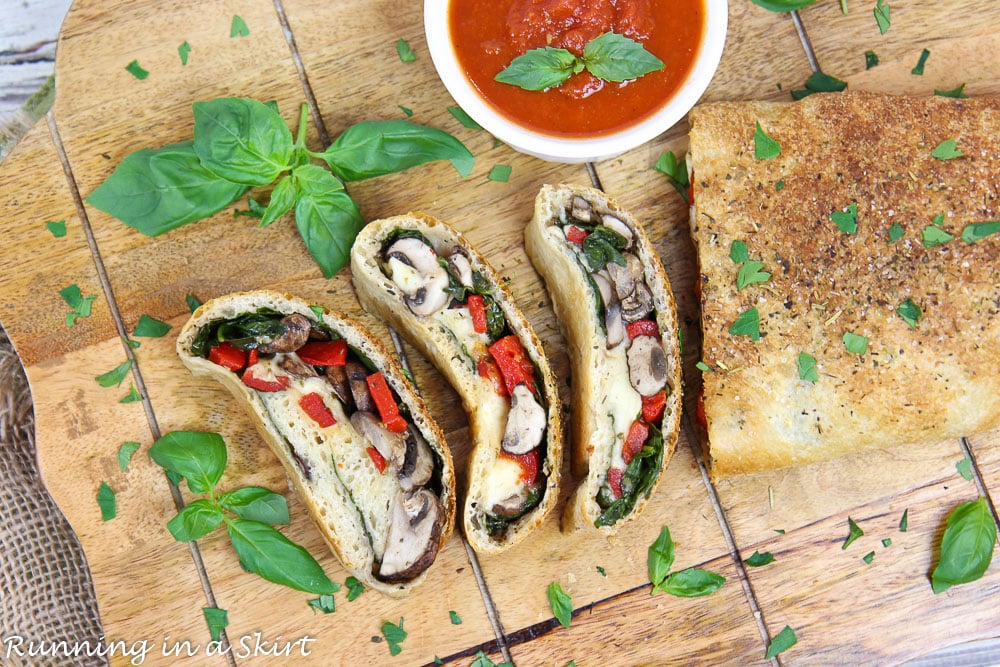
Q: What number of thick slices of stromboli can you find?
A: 3